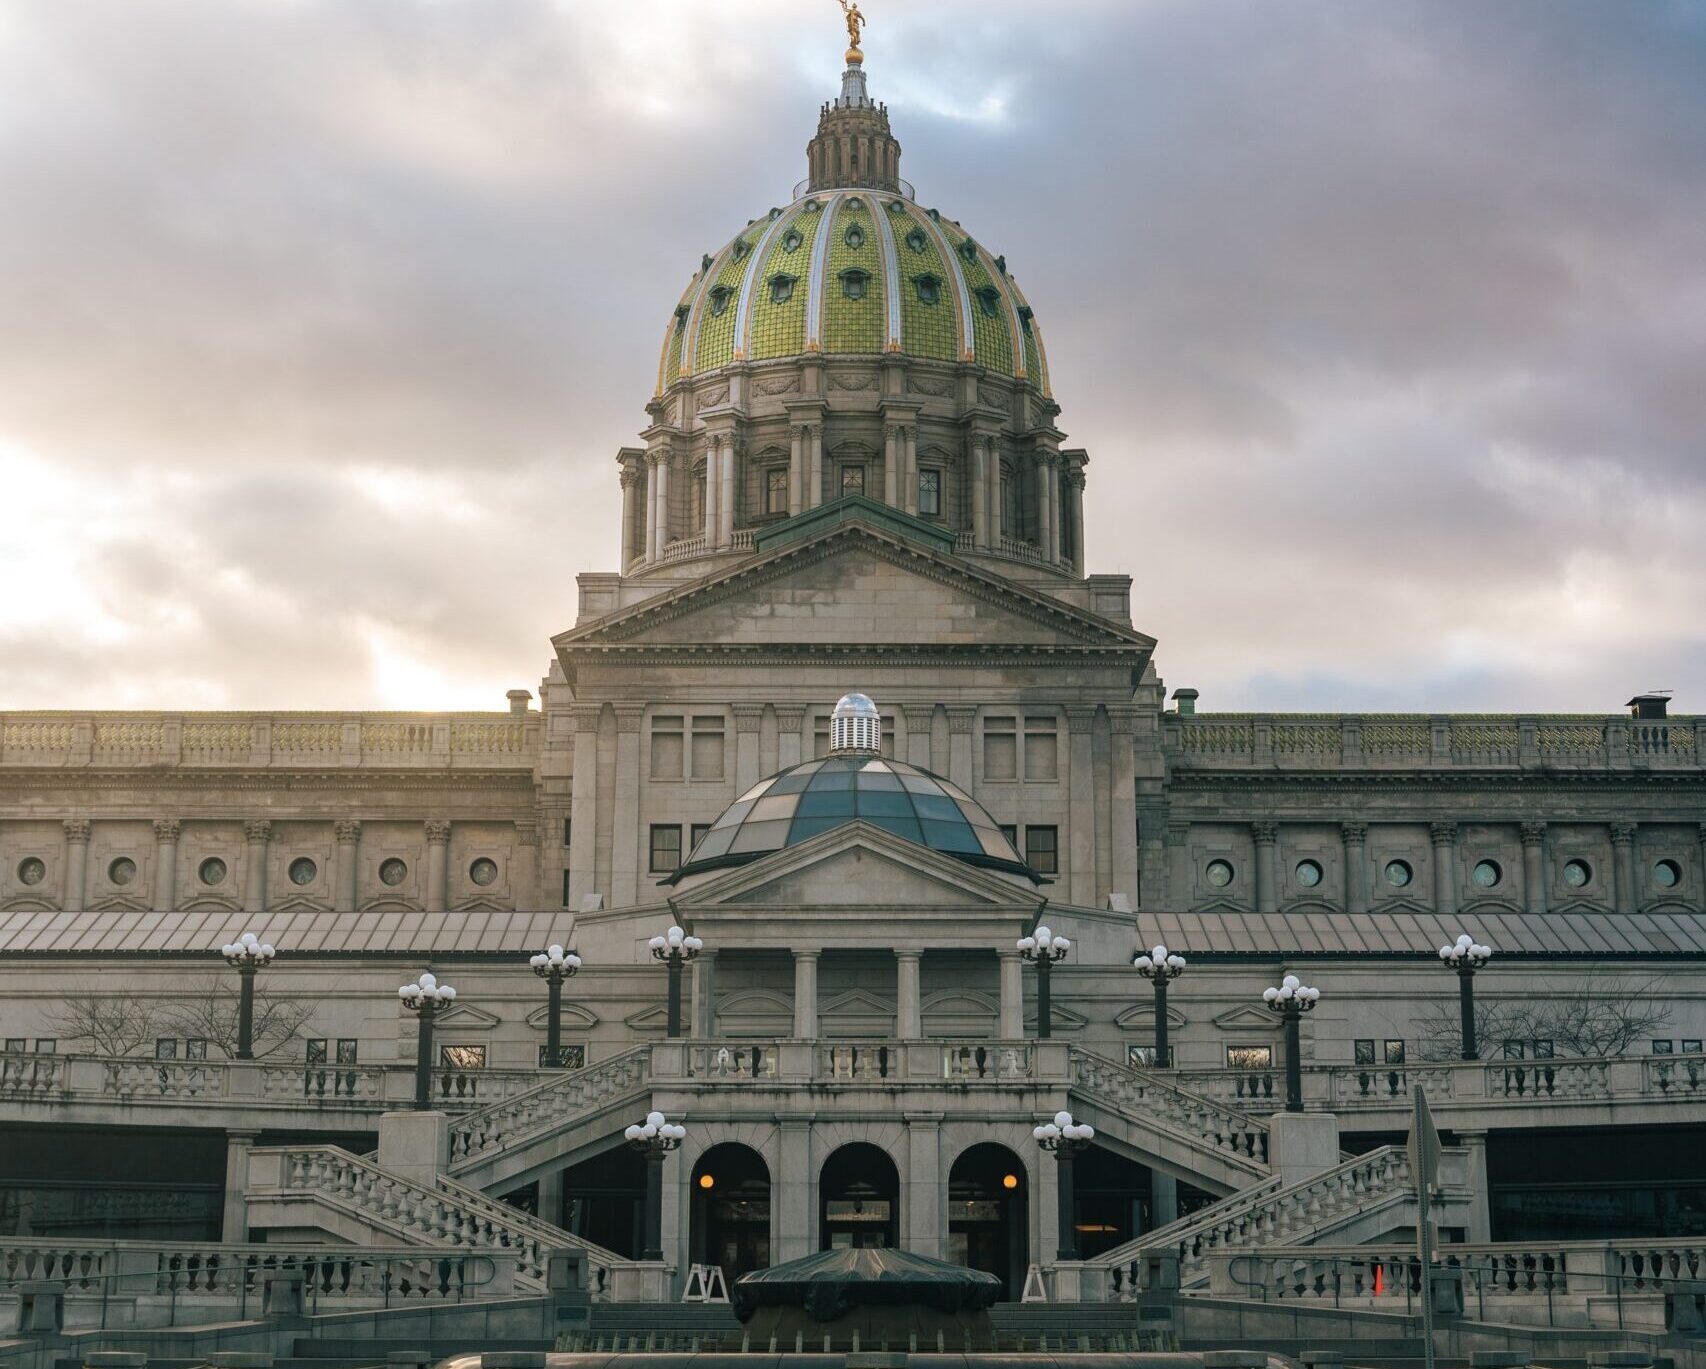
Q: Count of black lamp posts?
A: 10